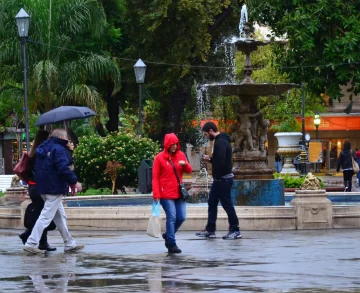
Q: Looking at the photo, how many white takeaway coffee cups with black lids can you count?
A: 0